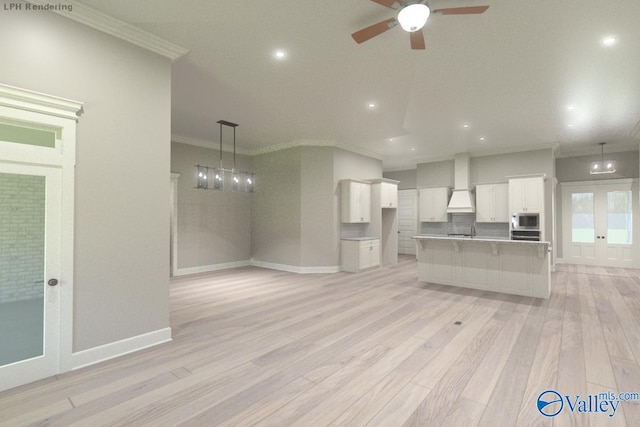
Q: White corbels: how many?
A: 4